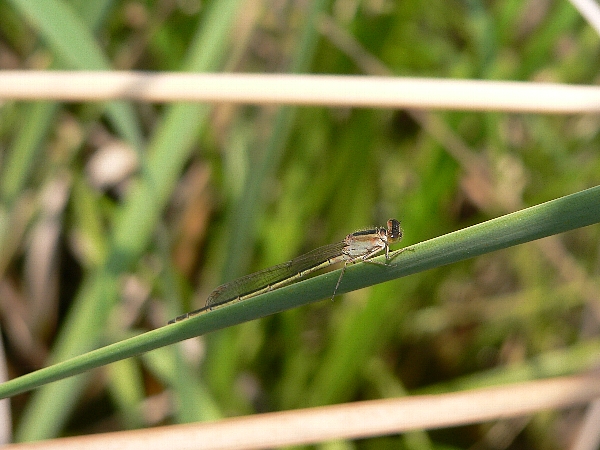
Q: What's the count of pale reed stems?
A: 2